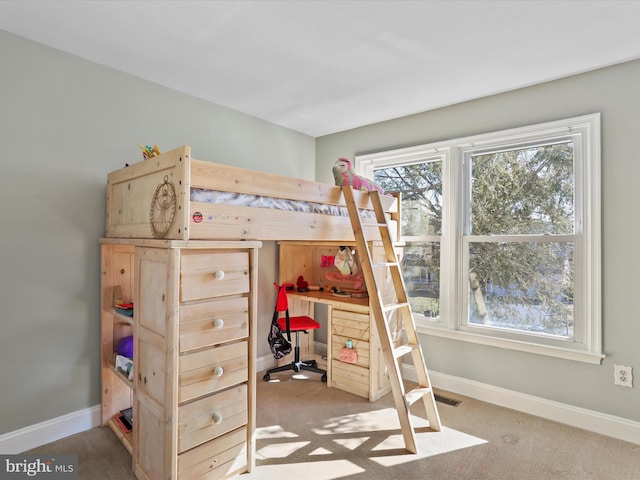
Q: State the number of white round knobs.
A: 4